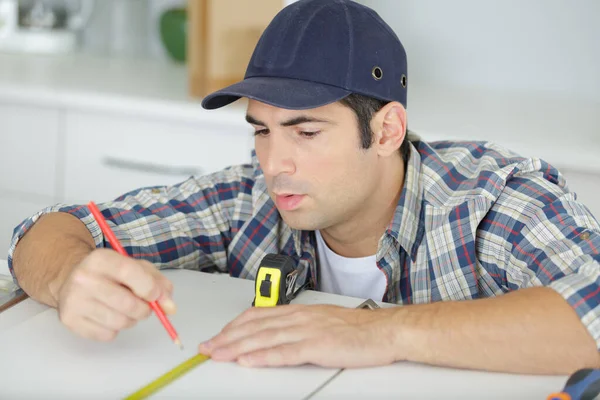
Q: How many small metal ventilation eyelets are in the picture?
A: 2